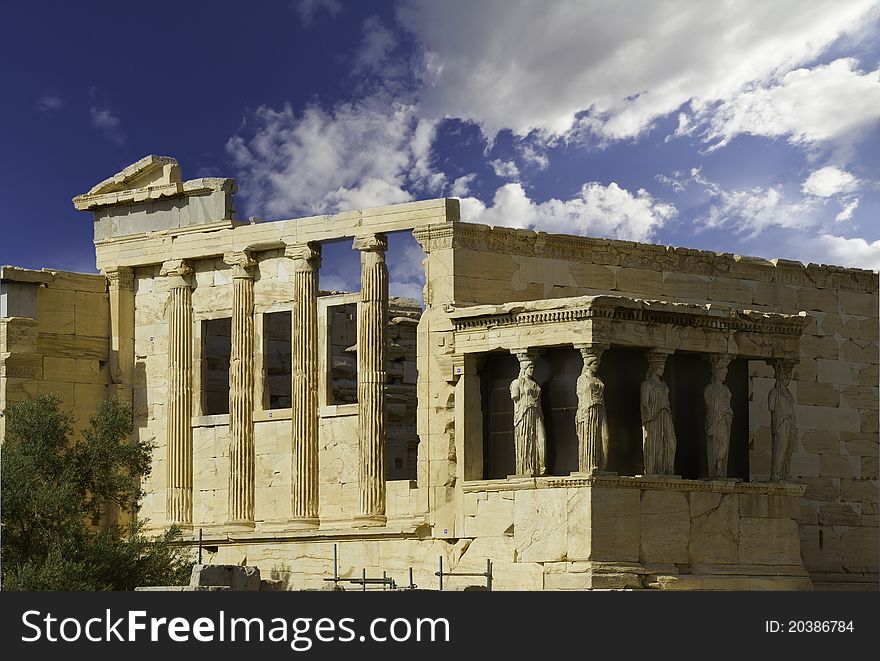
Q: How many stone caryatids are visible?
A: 5